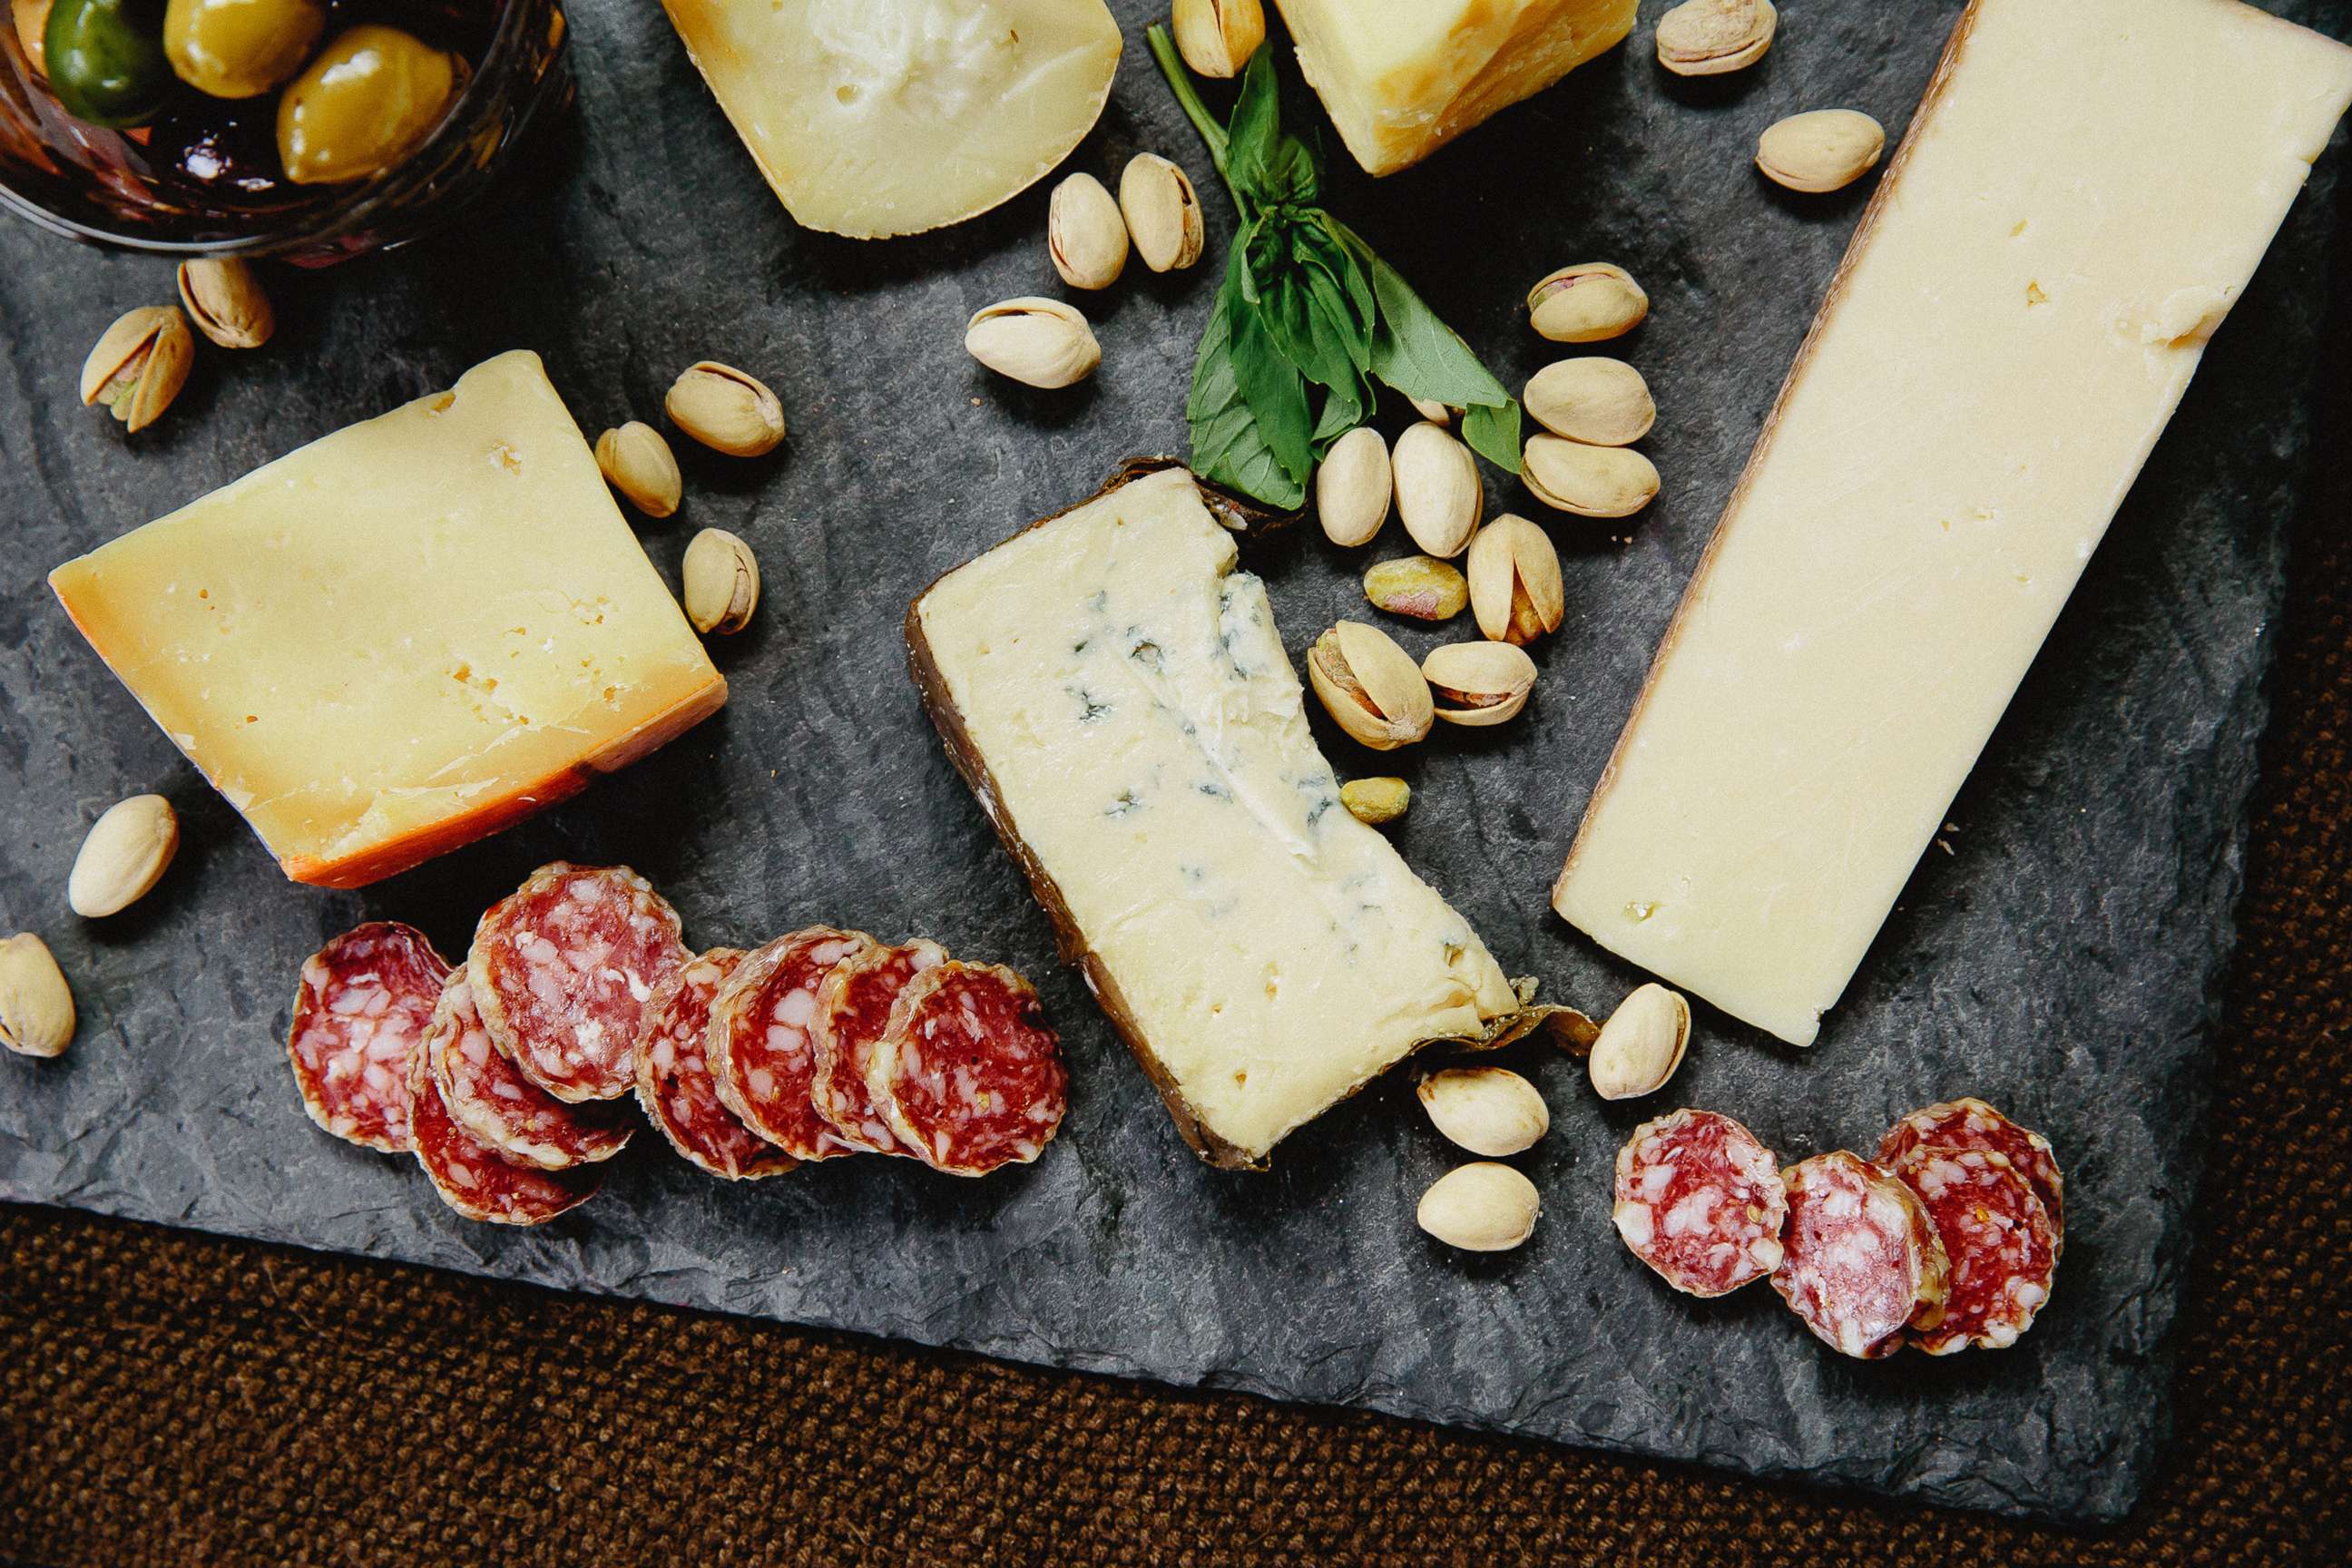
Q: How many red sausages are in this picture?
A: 12